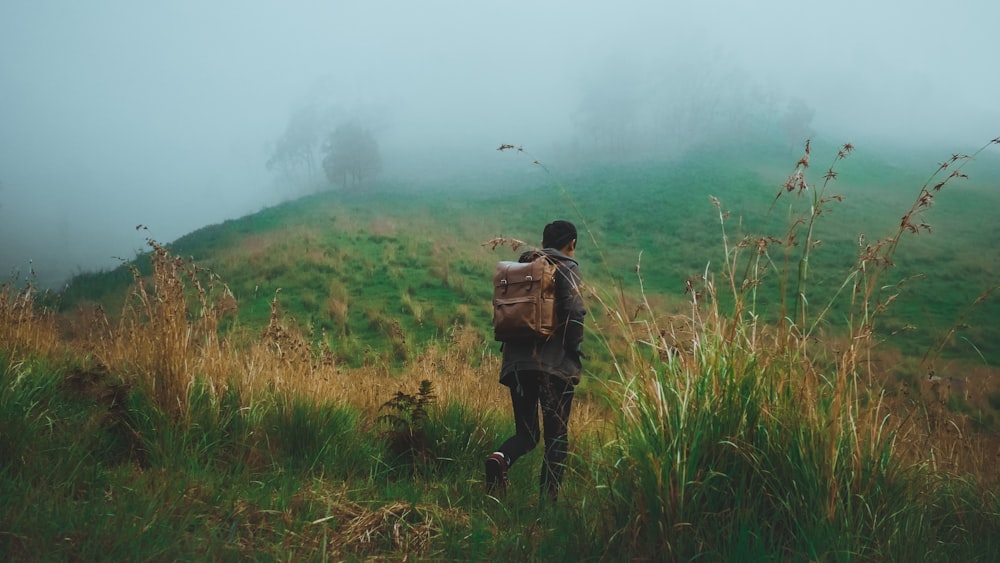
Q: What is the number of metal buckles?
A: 2